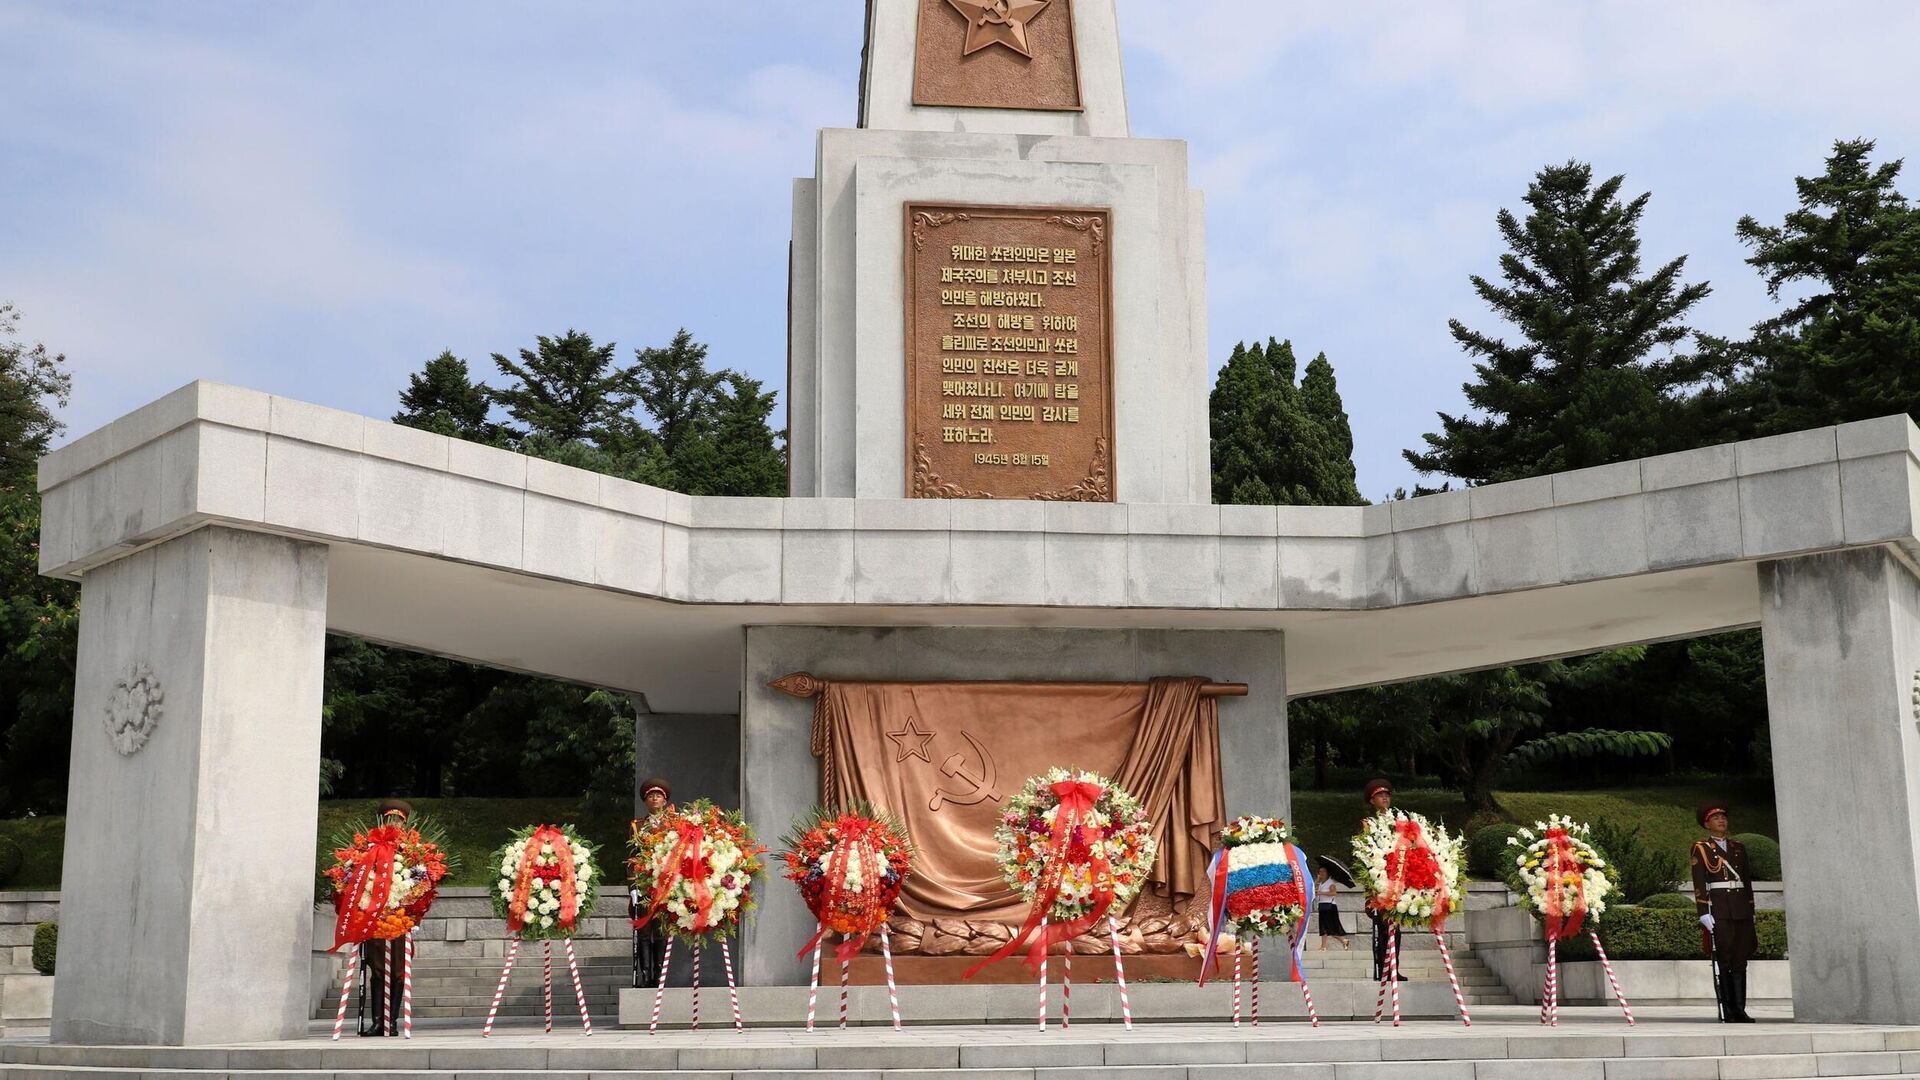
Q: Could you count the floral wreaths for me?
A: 8